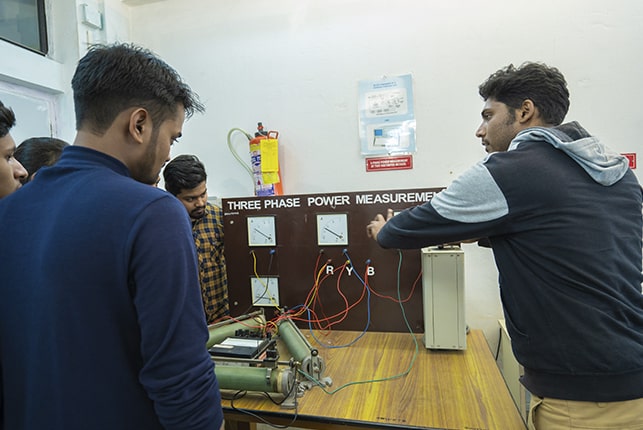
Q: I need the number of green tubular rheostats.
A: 3